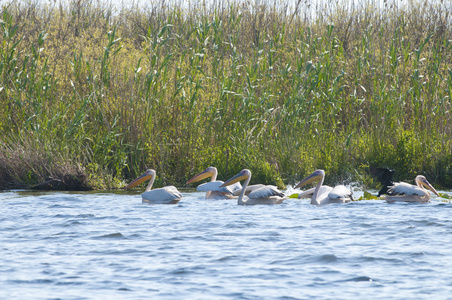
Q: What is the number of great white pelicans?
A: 5